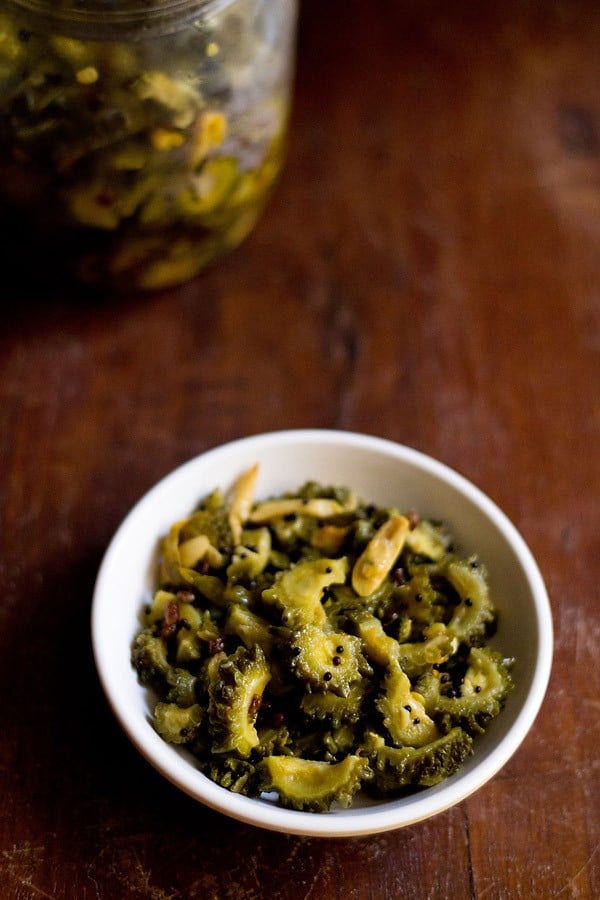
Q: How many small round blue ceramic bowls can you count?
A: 0